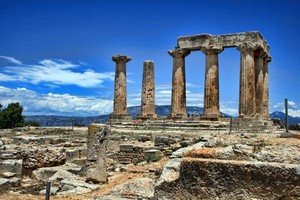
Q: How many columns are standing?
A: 7